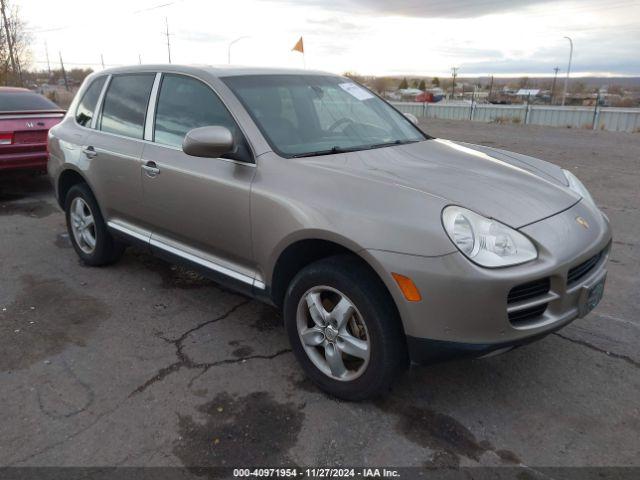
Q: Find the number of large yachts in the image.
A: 0